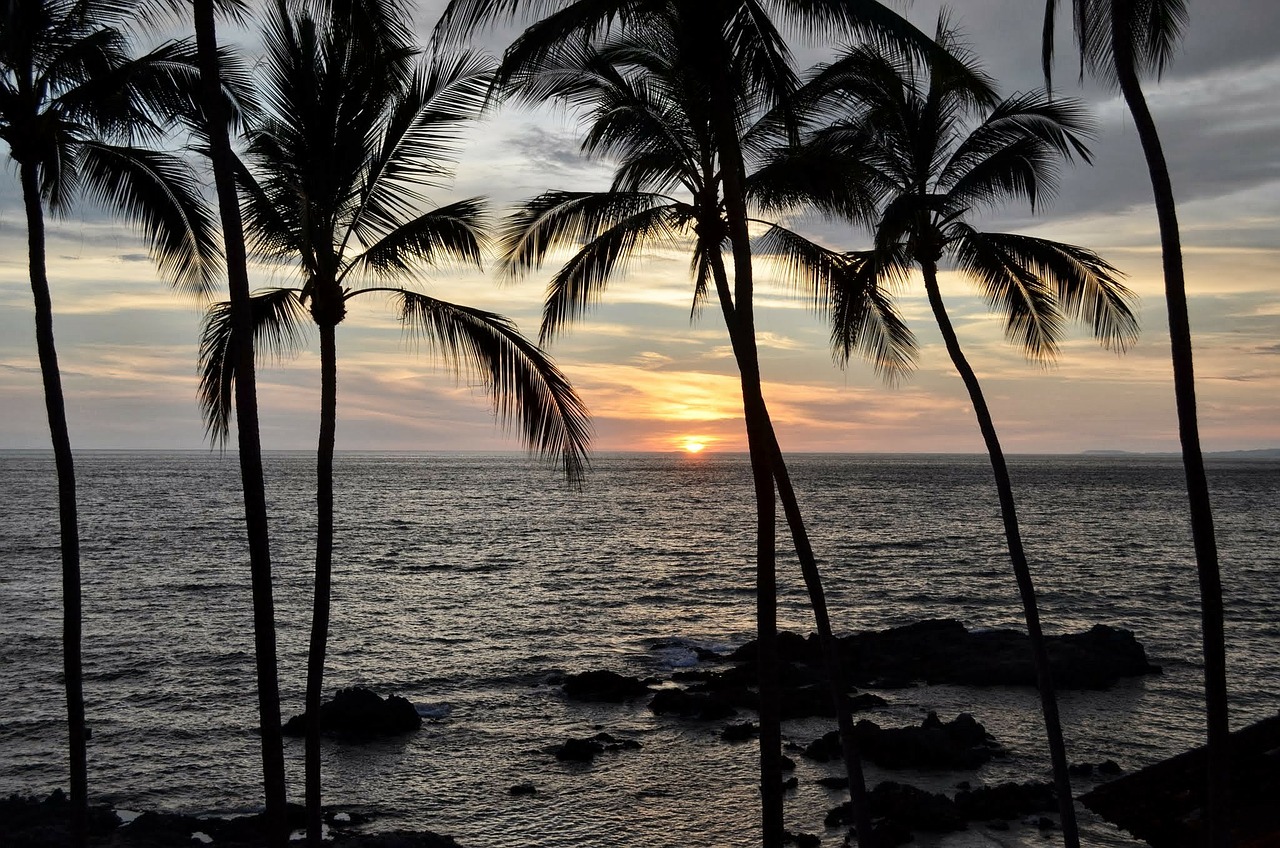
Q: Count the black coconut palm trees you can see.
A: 7